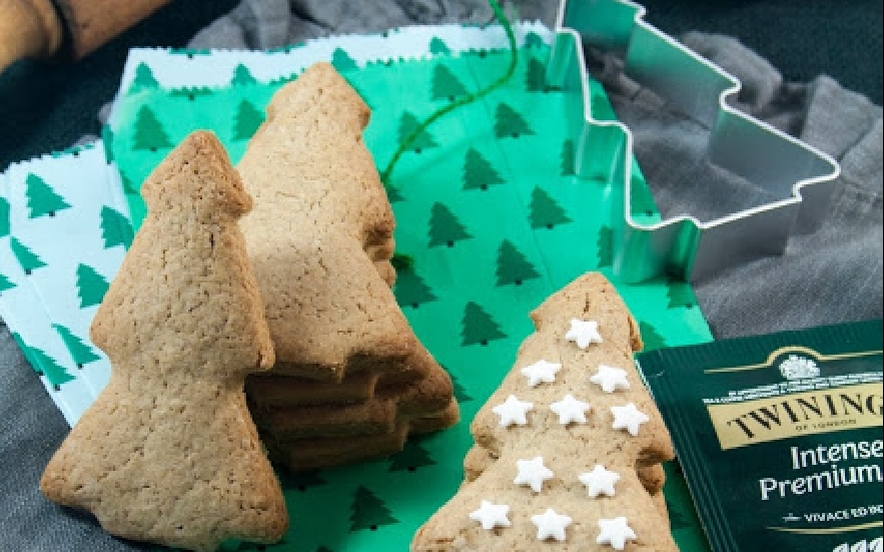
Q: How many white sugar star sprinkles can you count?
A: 11